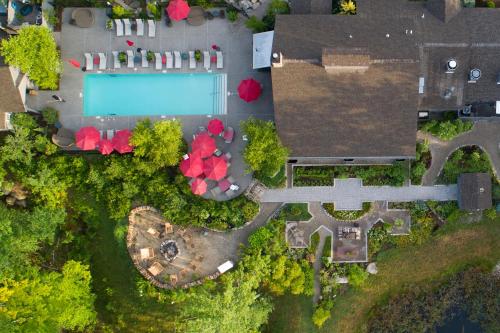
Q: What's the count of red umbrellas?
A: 10